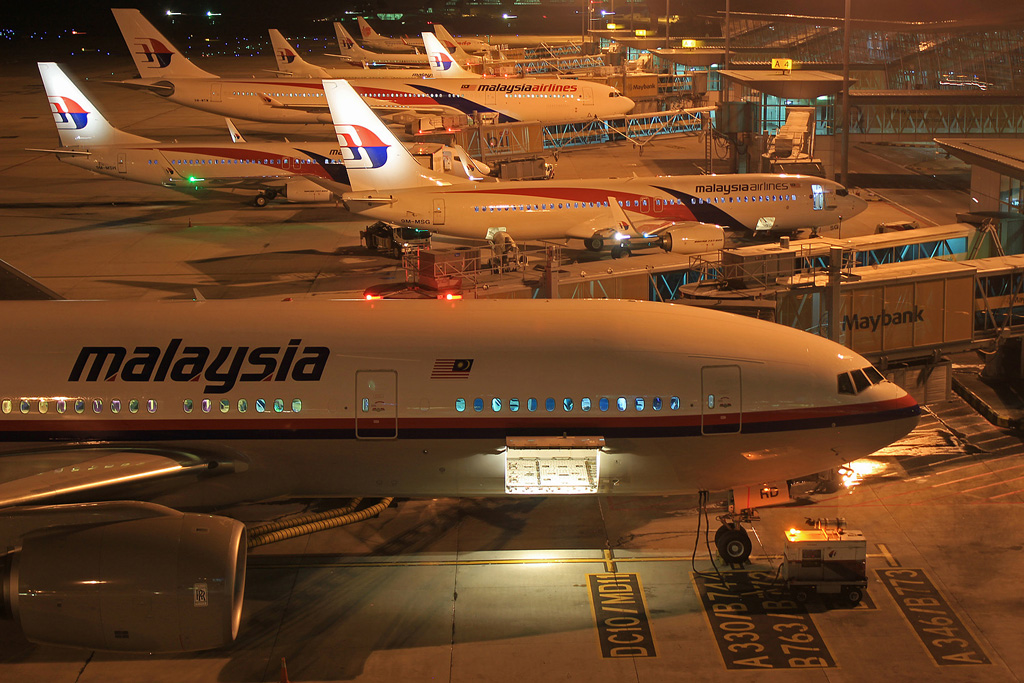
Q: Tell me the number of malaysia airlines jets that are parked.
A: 8